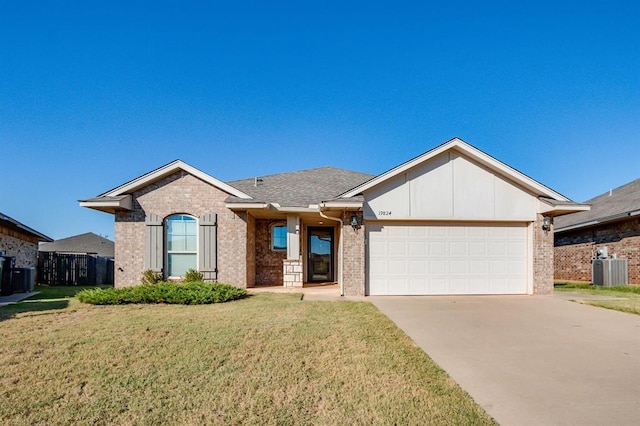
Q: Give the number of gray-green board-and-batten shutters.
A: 2